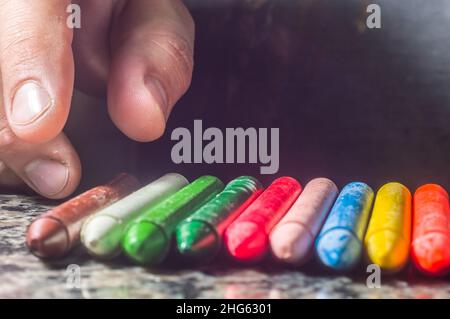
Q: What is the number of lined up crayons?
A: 9